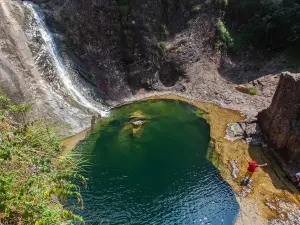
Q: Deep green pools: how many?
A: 1